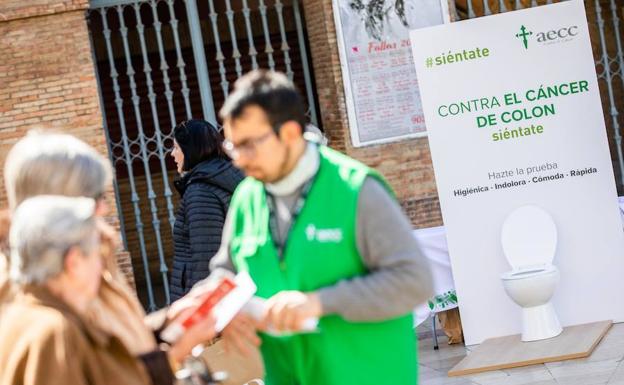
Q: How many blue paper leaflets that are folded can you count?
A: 0